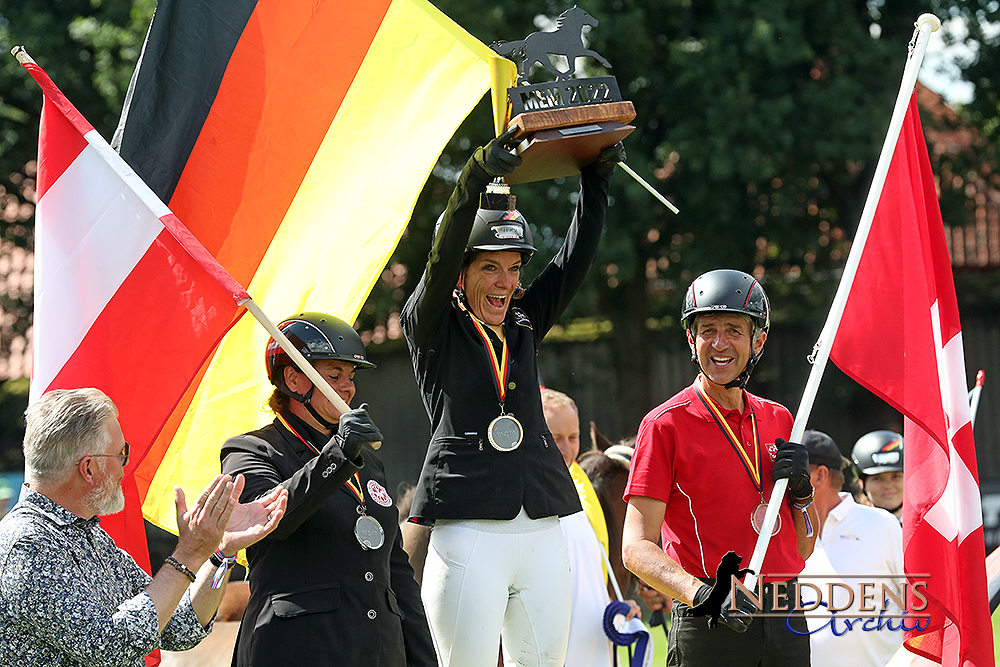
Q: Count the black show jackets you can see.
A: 2